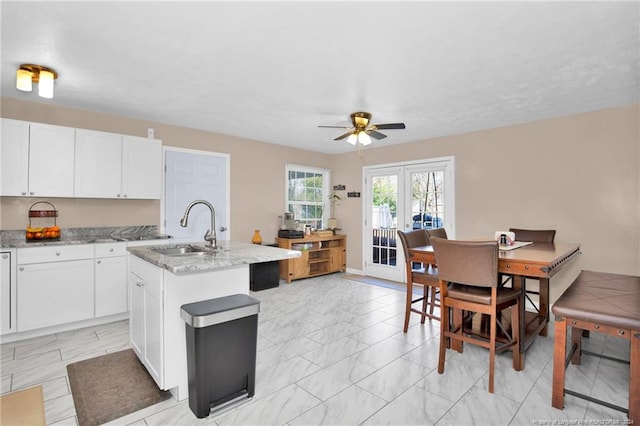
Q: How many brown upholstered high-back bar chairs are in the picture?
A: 4